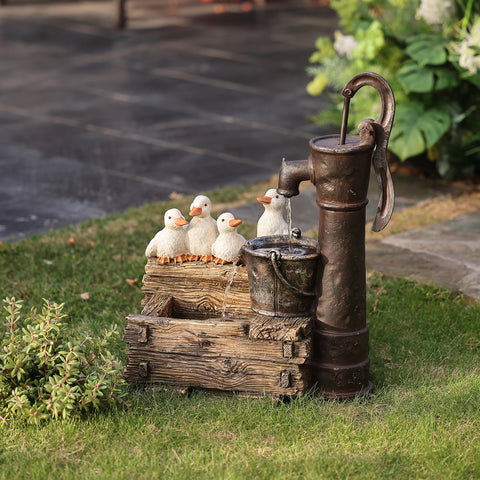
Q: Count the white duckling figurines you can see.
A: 4